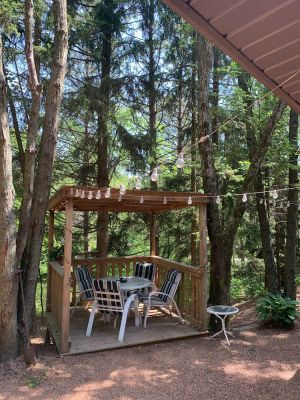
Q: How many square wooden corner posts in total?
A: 4